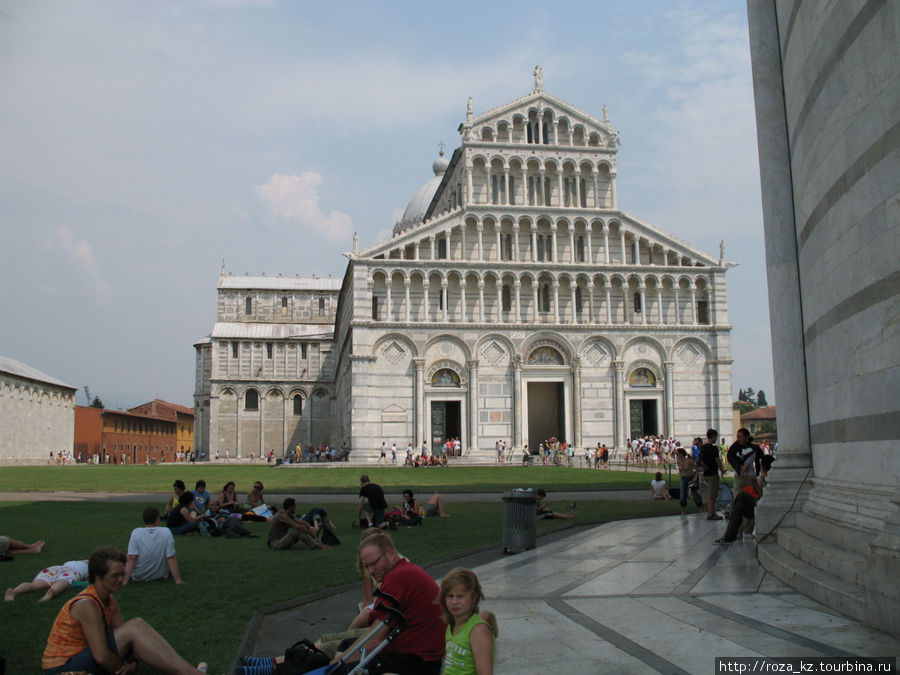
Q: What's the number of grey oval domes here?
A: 1